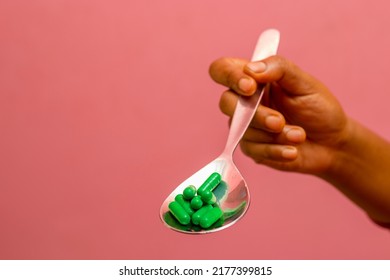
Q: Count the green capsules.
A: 8